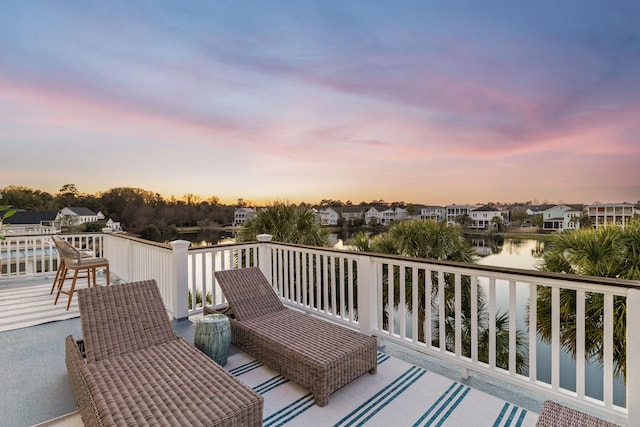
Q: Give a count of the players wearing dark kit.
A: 0